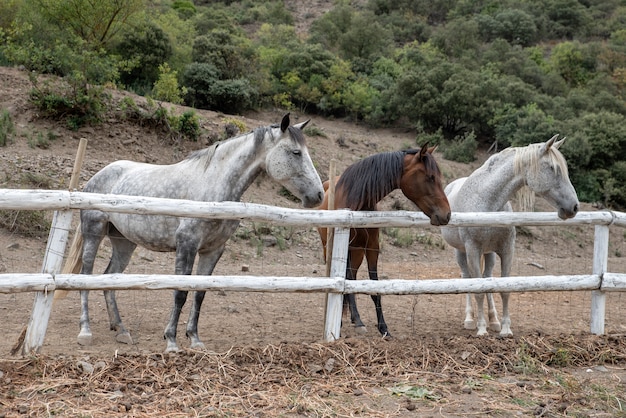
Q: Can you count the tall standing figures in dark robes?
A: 0